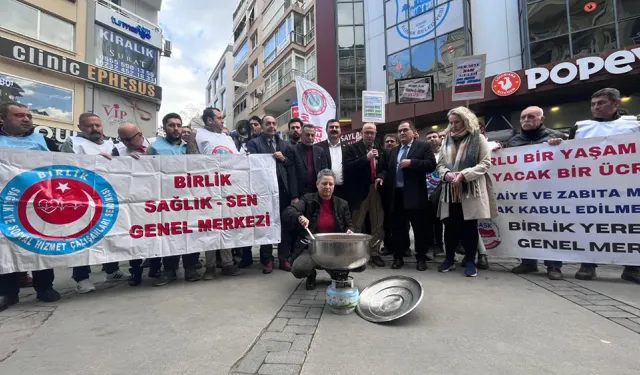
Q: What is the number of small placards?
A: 3